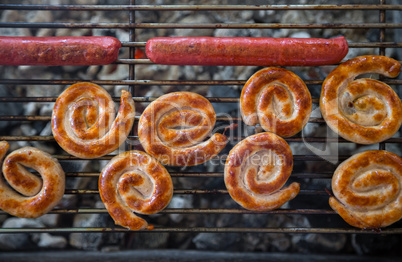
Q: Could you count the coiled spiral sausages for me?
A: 8